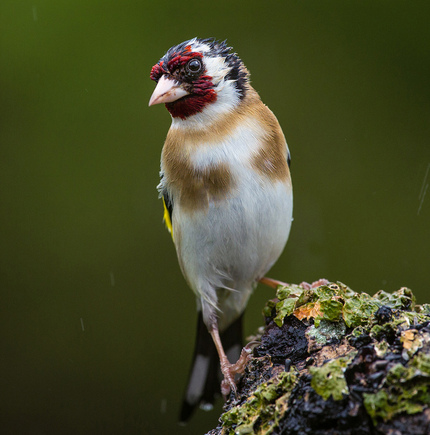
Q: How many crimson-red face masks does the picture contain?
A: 1